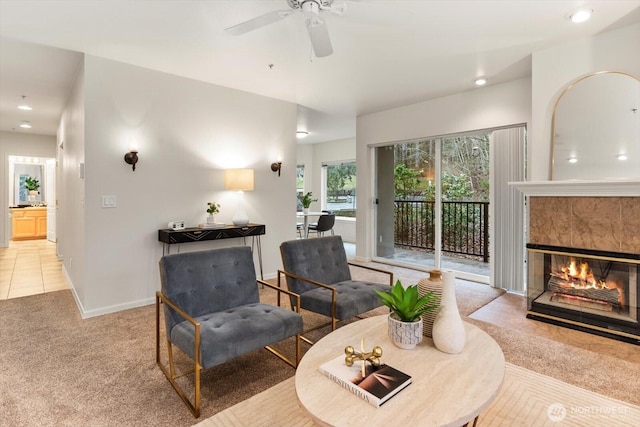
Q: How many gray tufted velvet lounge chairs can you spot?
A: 2